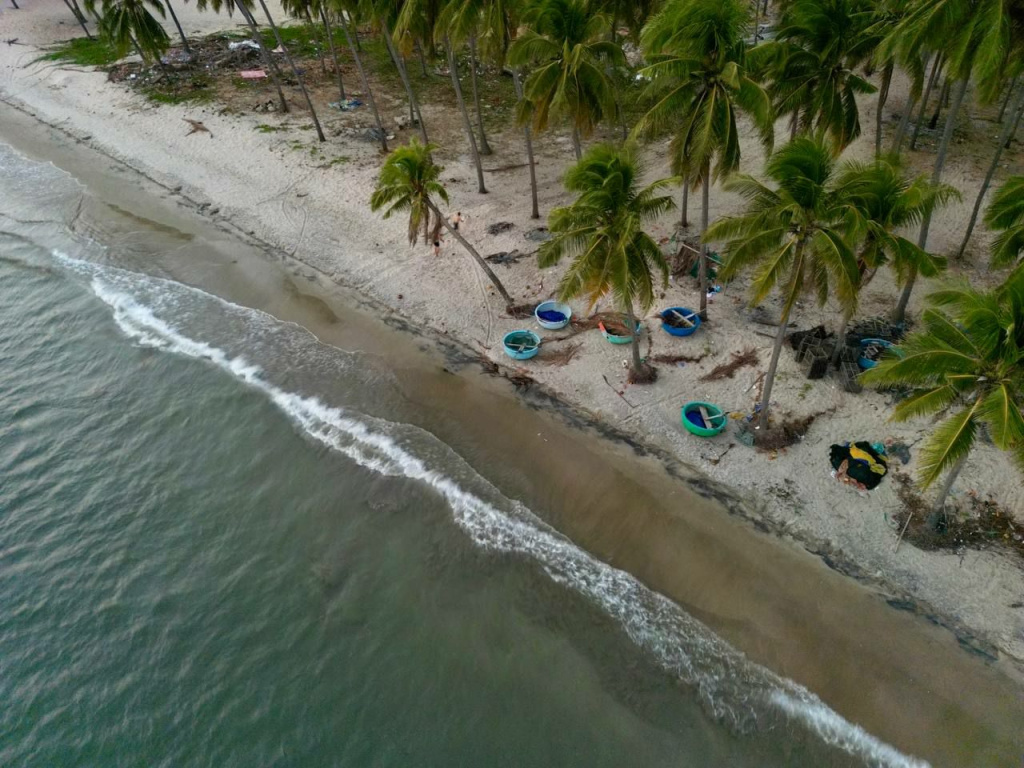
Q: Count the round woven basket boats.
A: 6